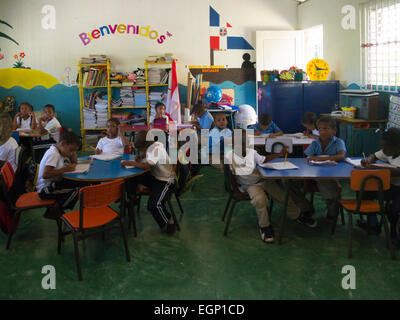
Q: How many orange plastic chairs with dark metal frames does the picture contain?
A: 3